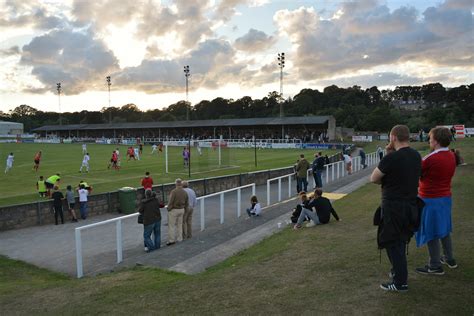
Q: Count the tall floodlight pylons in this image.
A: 4